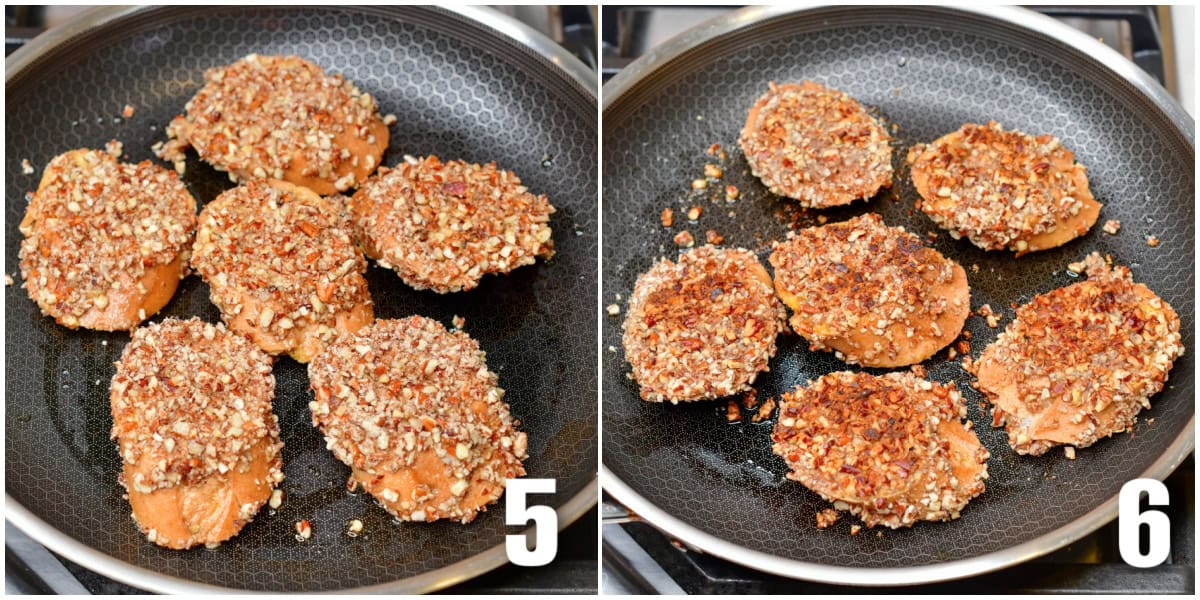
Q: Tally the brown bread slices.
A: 12